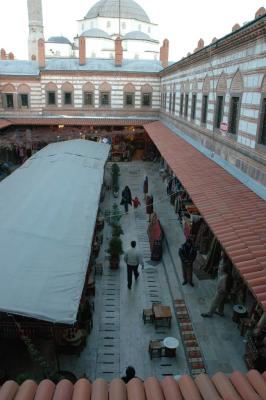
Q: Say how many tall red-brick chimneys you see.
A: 4